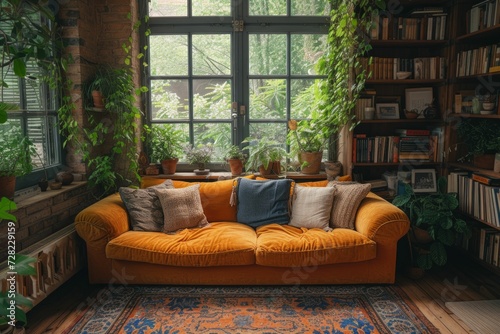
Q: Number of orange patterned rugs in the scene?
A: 1